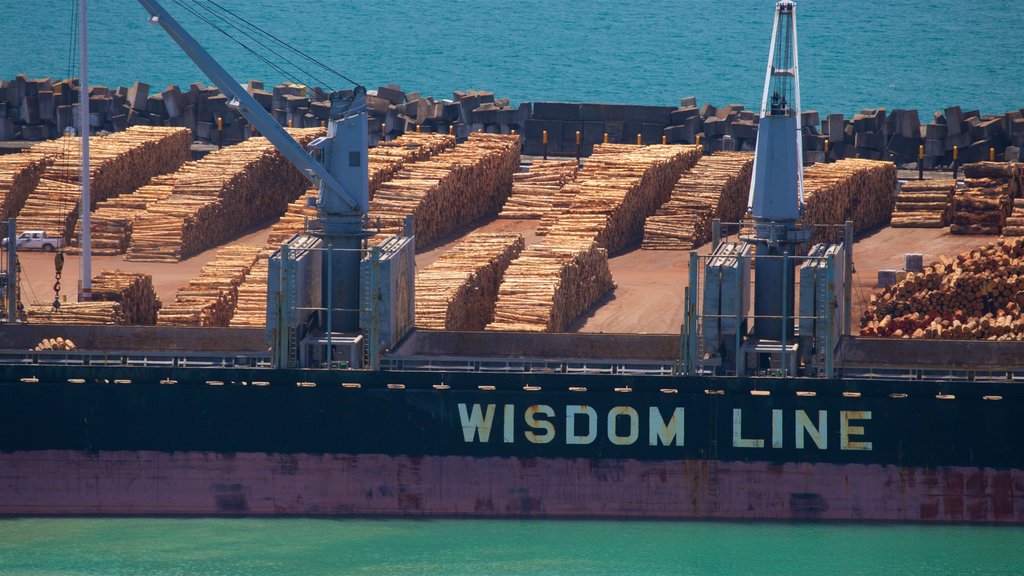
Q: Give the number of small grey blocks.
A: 2